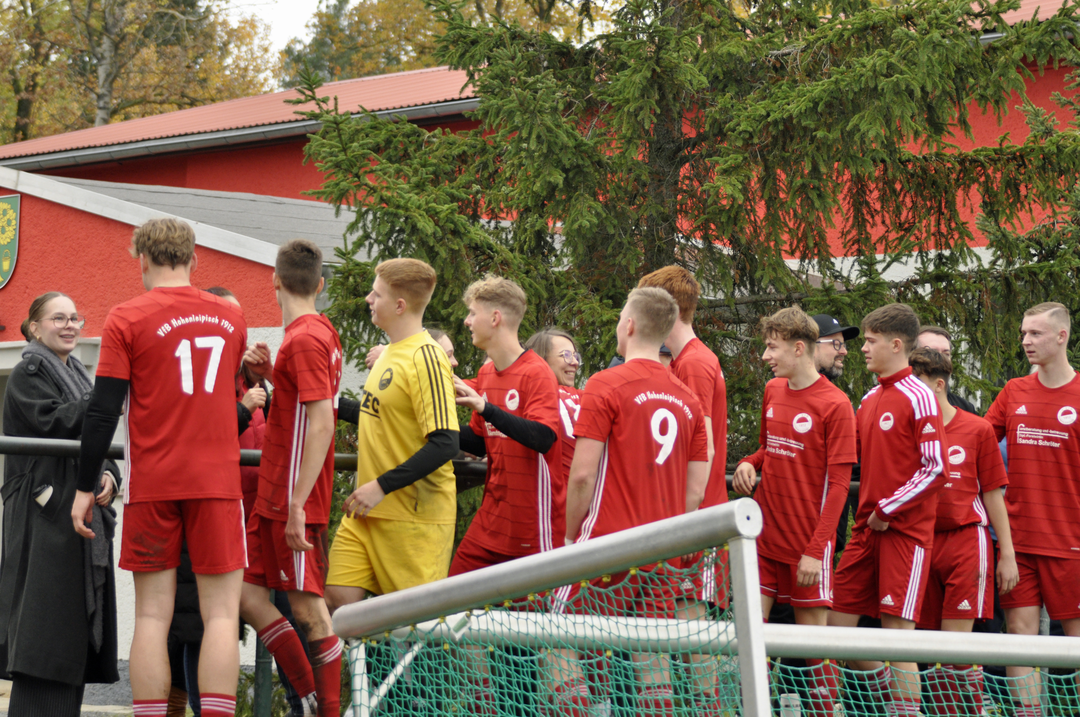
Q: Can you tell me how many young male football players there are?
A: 10